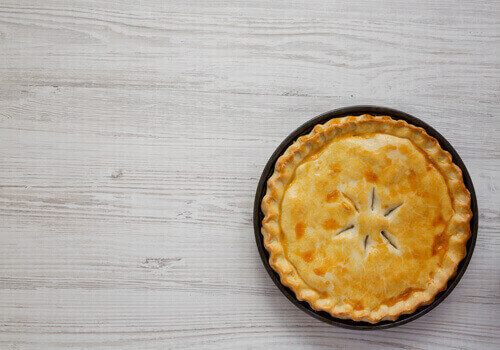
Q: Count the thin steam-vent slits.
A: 6